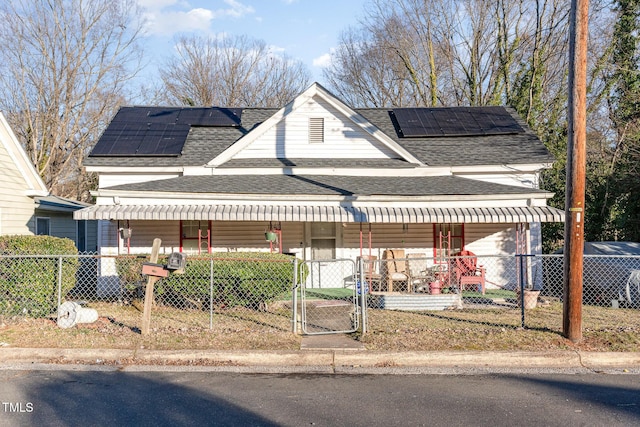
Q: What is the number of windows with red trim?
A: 2